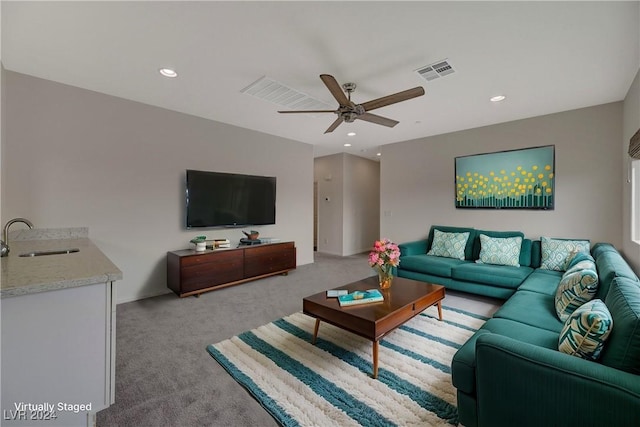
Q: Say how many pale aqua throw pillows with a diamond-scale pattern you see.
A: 3